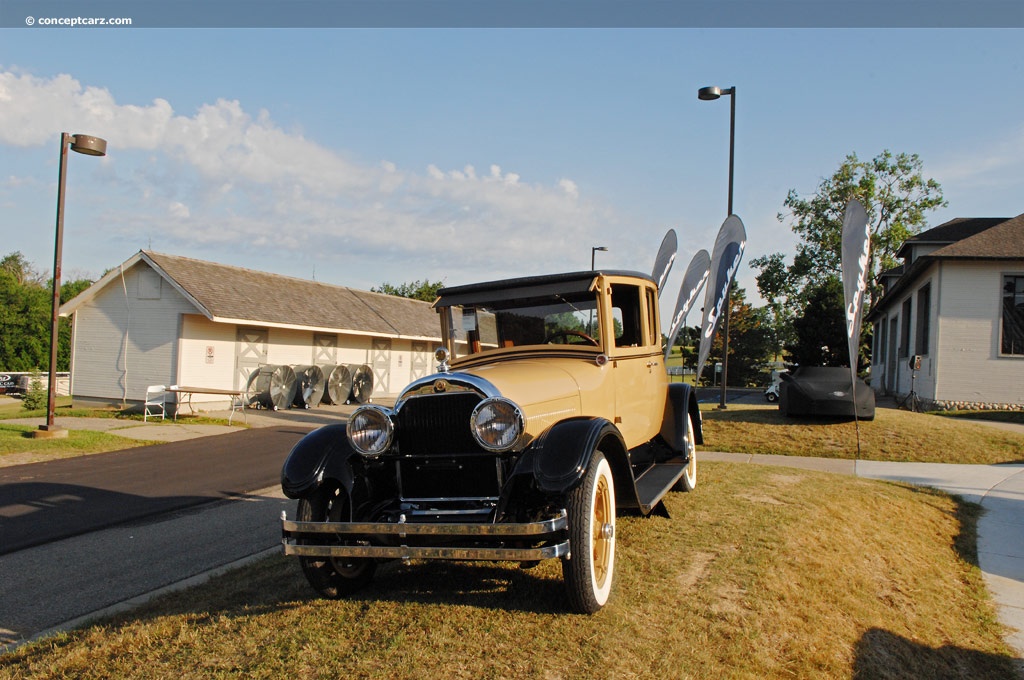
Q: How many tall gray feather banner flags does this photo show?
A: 4